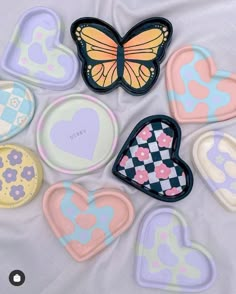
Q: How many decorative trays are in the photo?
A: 10